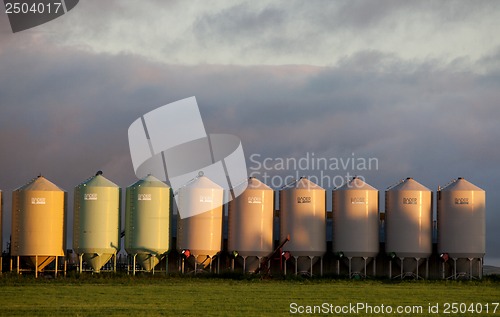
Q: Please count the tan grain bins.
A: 6